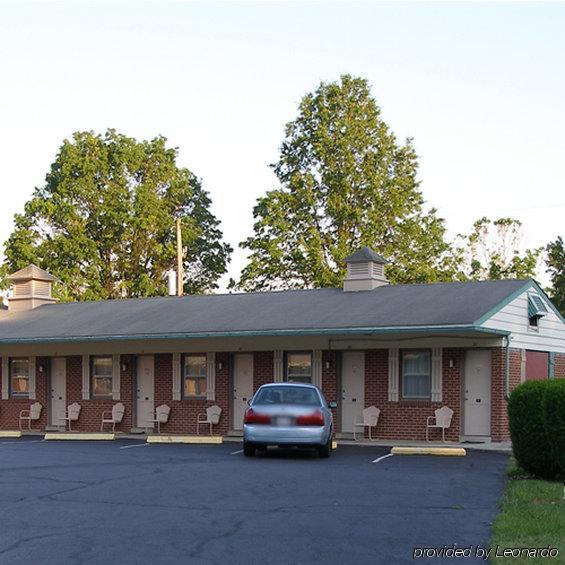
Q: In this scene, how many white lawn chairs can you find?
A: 7